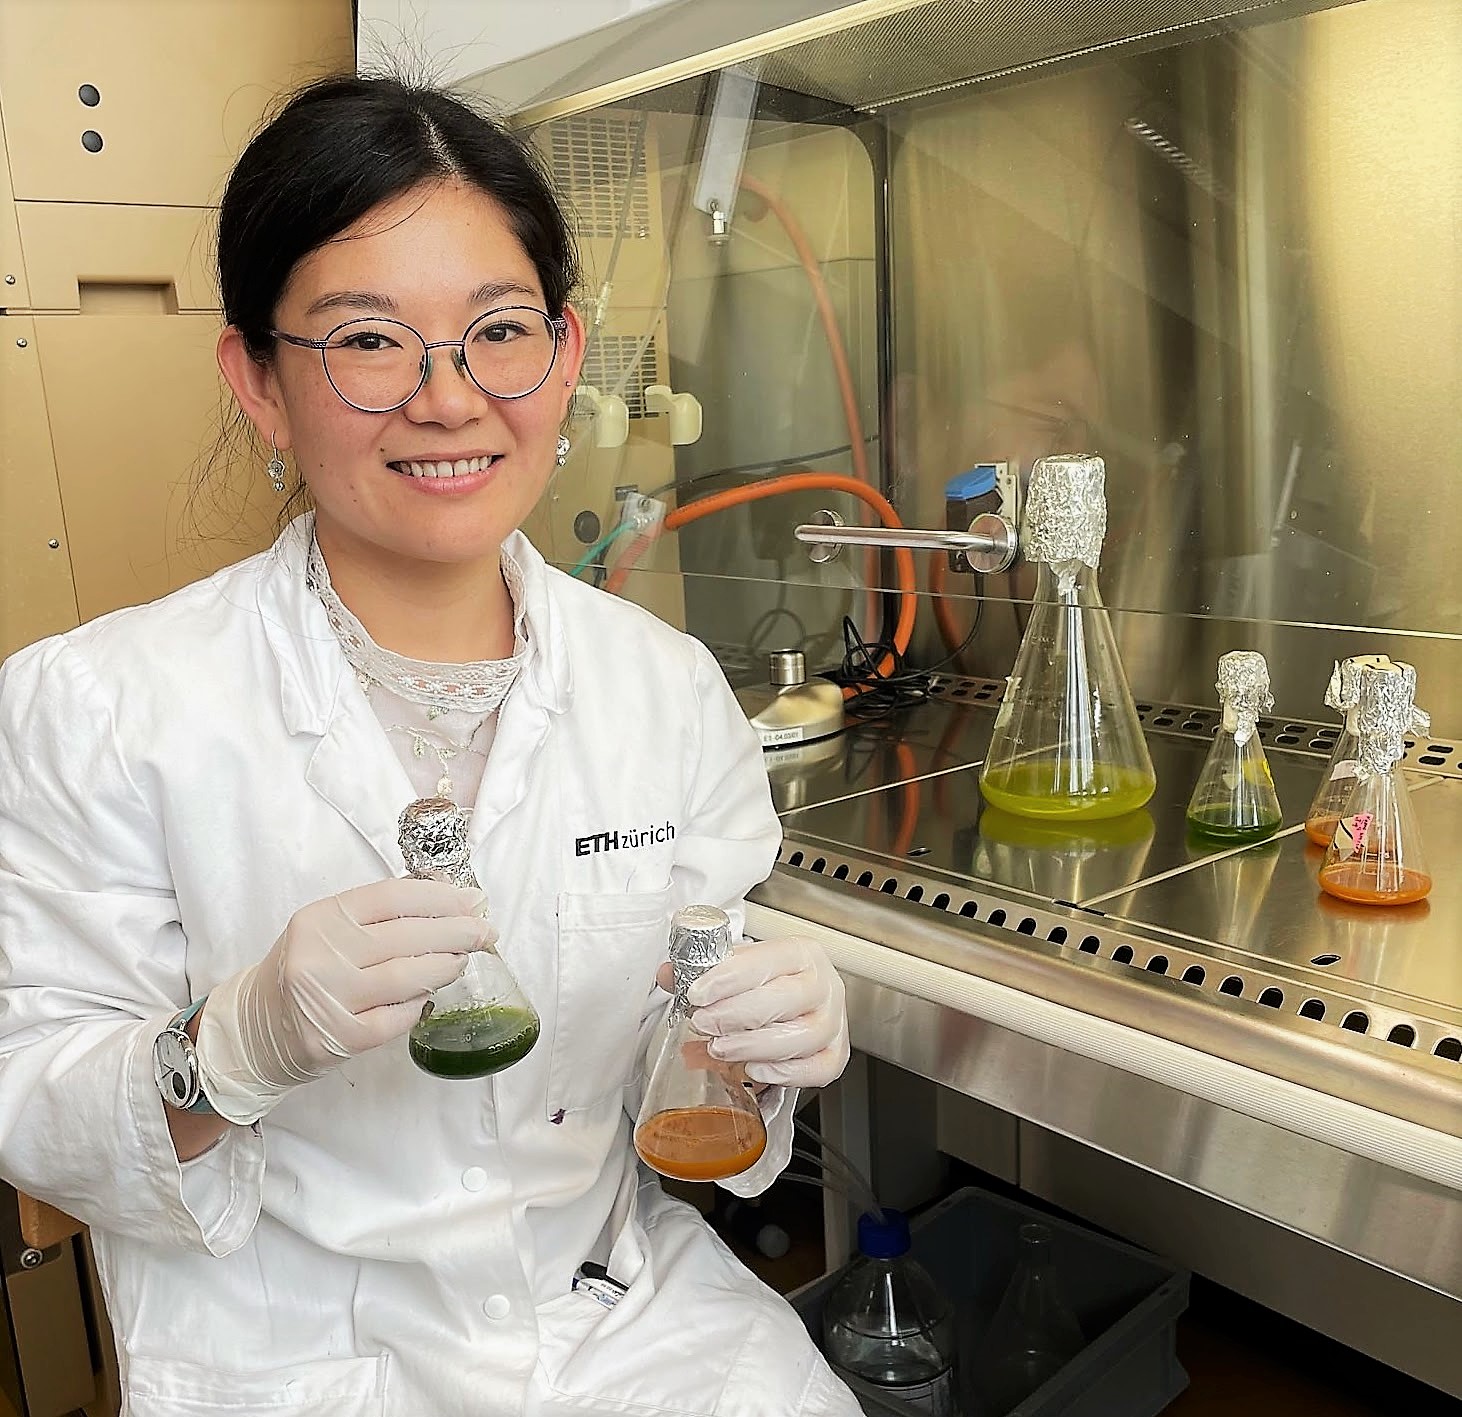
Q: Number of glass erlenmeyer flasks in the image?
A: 7